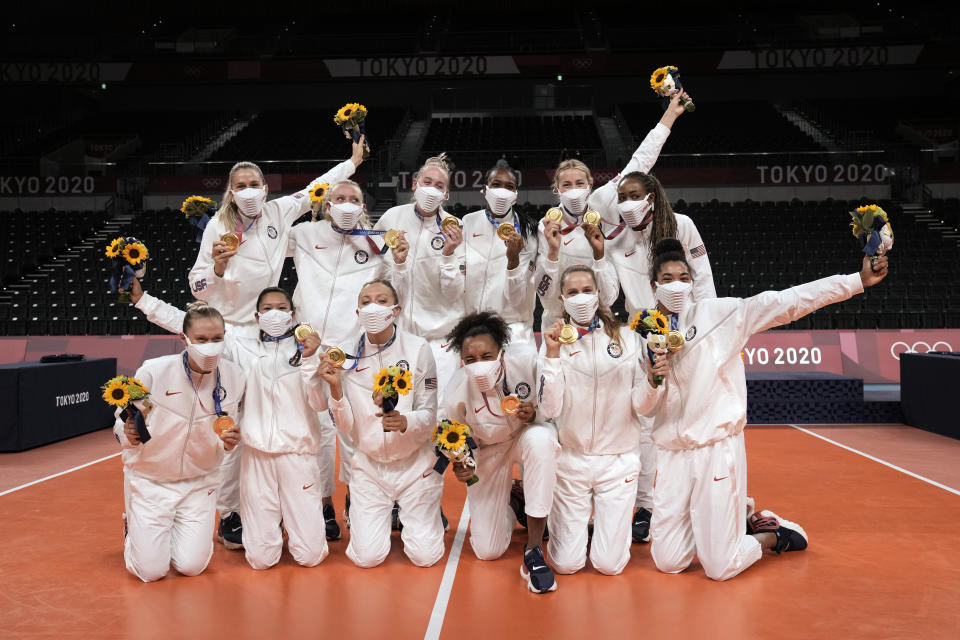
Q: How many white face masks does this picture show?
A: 12